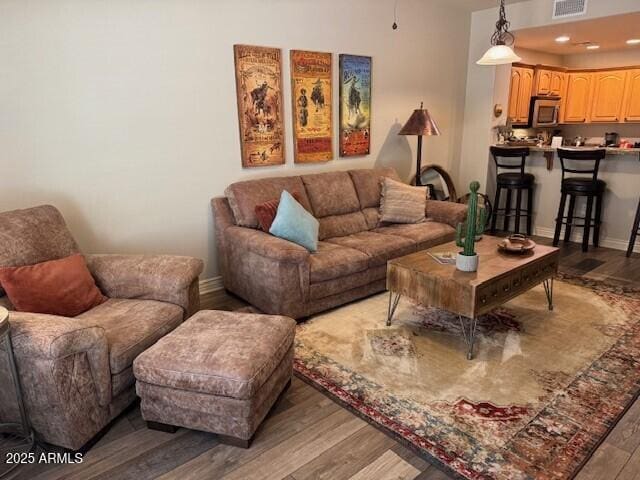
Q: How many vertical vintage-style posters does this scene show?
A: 3